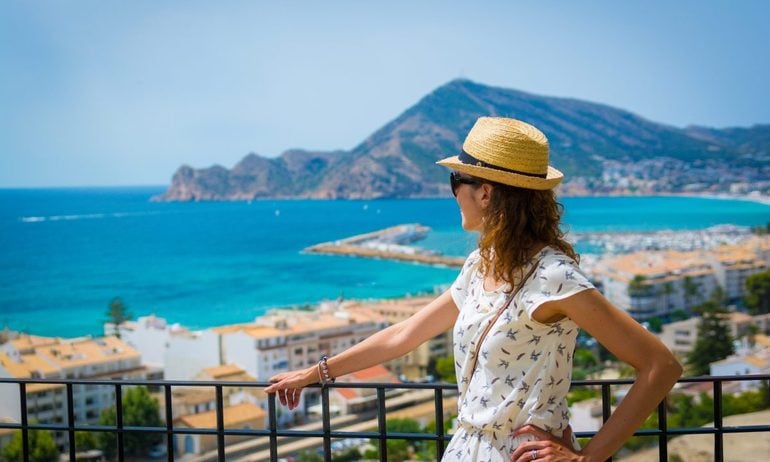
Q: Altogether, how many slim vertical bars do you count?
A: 12